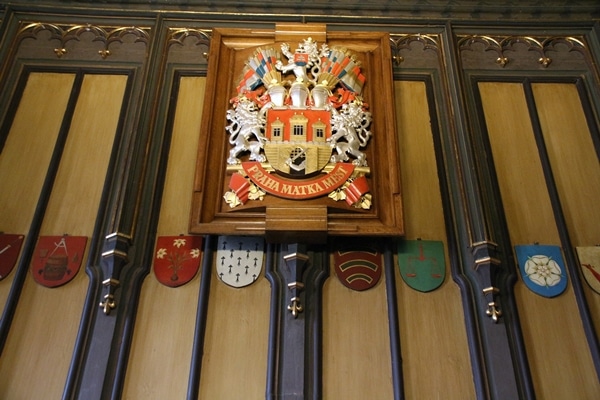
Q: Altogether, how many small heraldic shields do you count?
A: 8